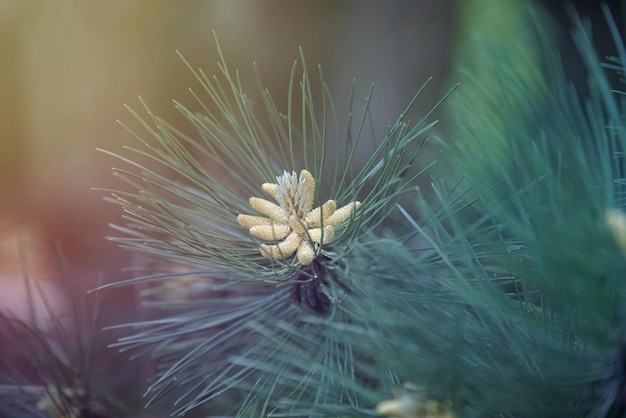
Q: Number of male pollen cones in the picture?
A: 11